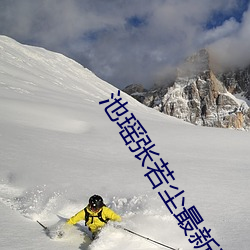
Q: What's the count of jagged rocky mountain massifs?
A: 1